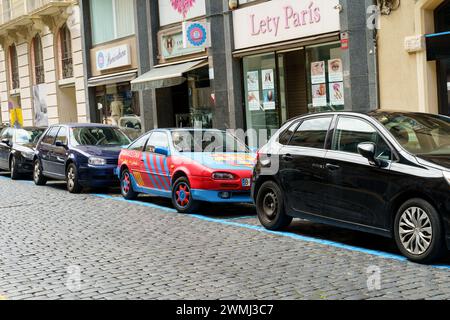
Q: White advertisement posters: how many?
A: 8